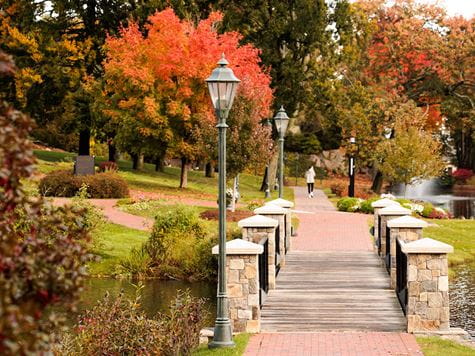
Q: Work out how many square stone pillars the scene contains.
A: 8